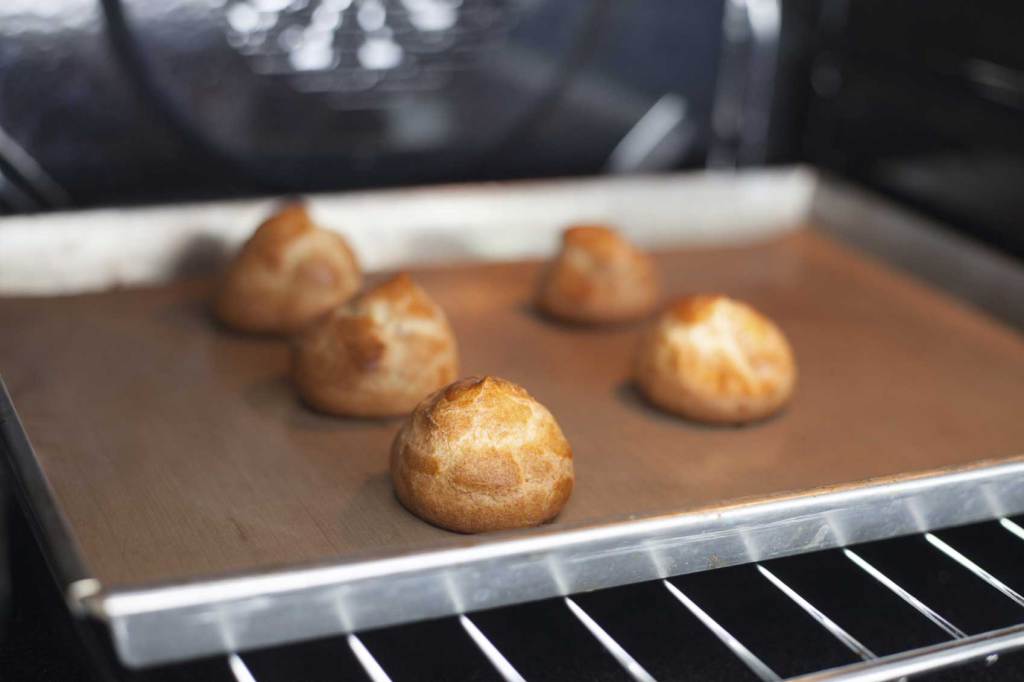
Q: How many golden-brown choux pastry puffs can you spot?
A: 5